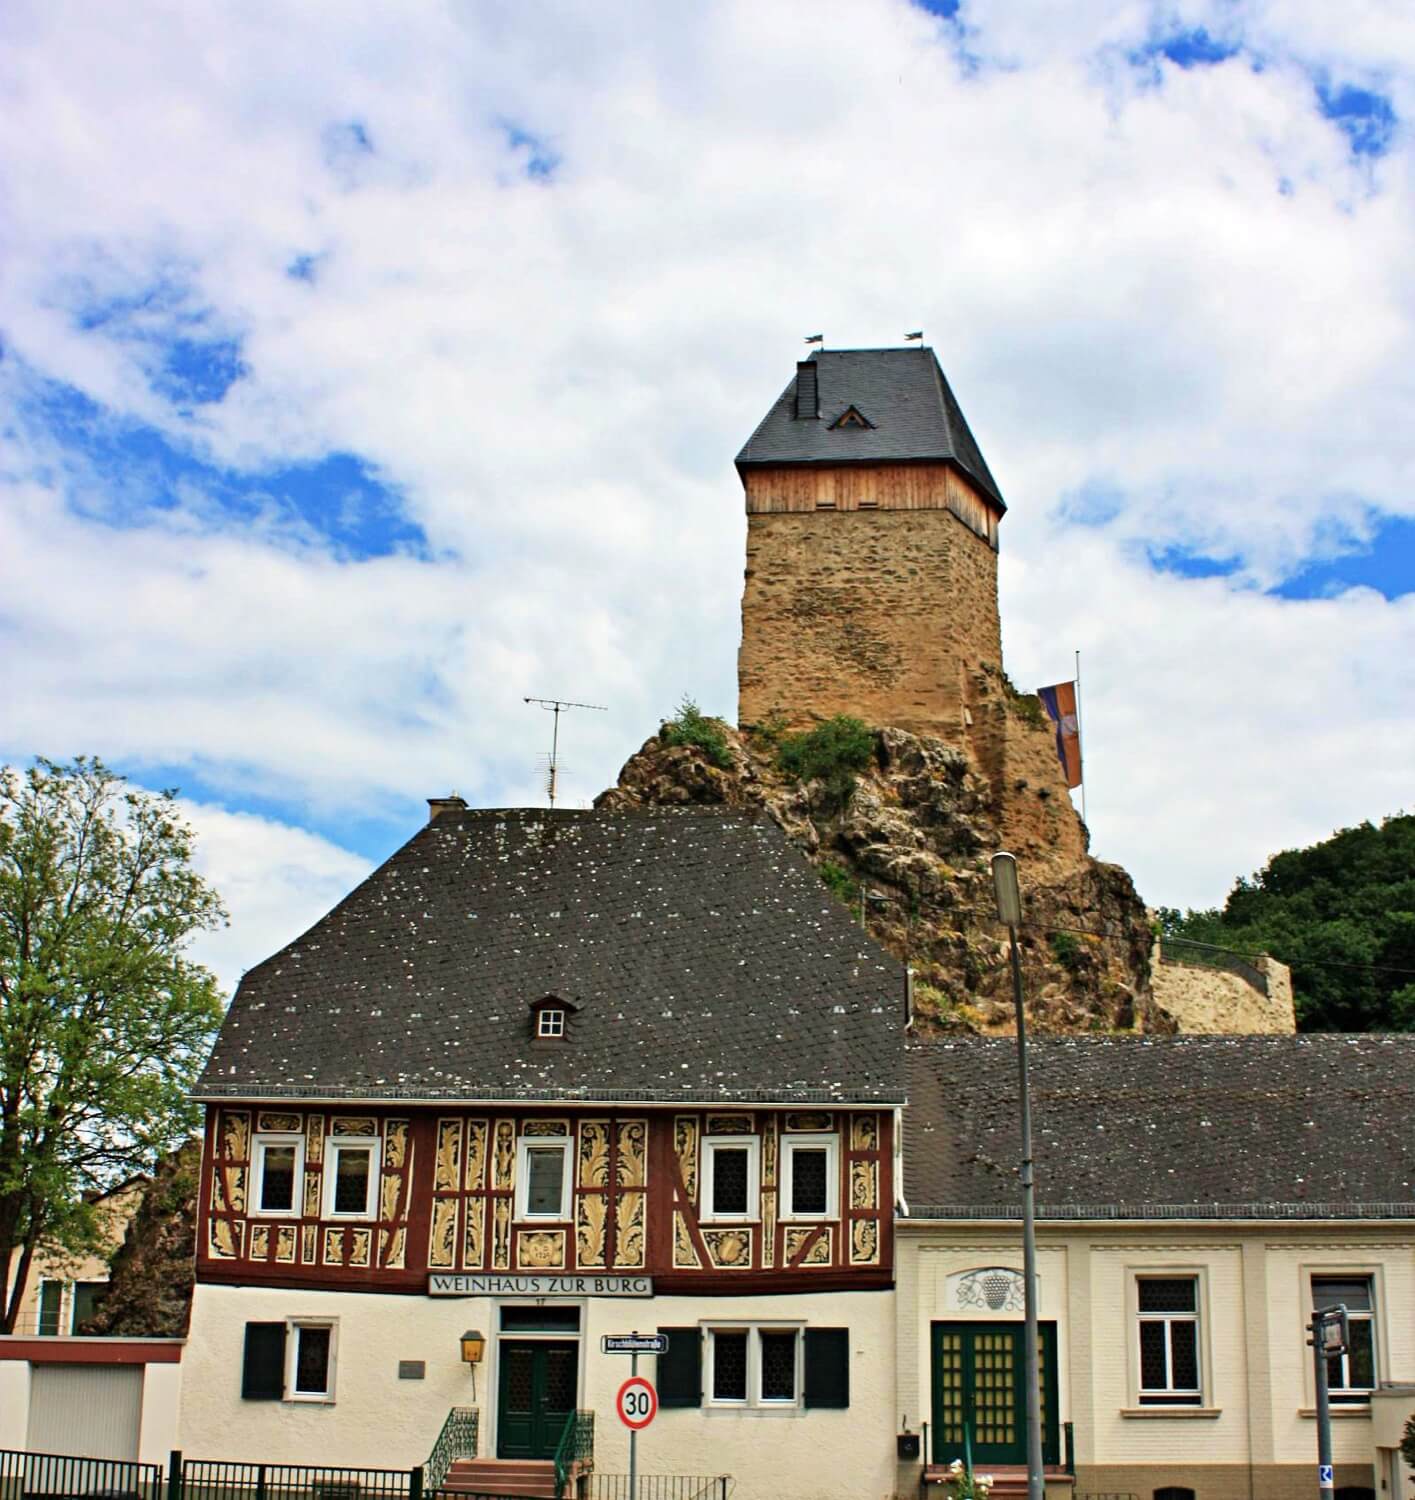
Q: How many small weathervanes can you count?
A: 2